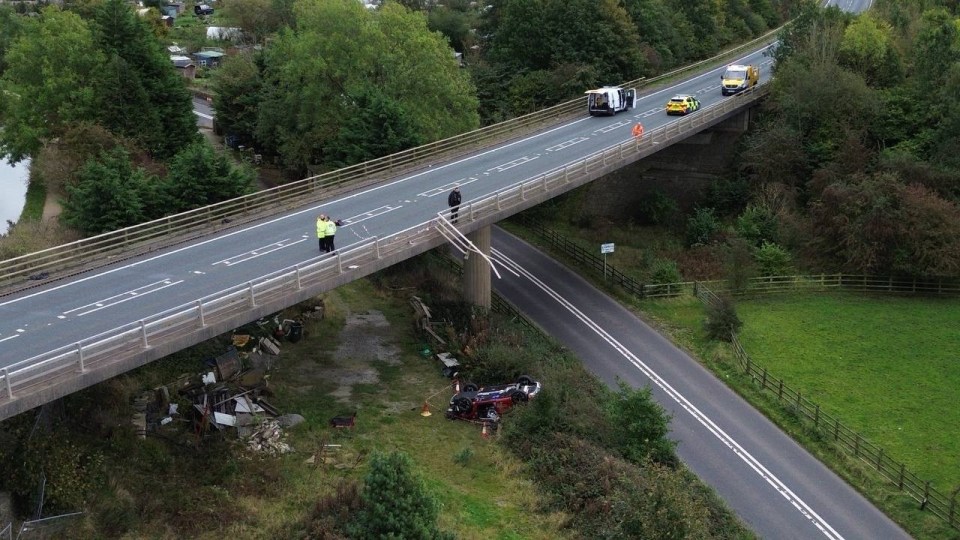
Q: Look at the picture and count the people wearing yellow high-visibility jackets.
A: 2